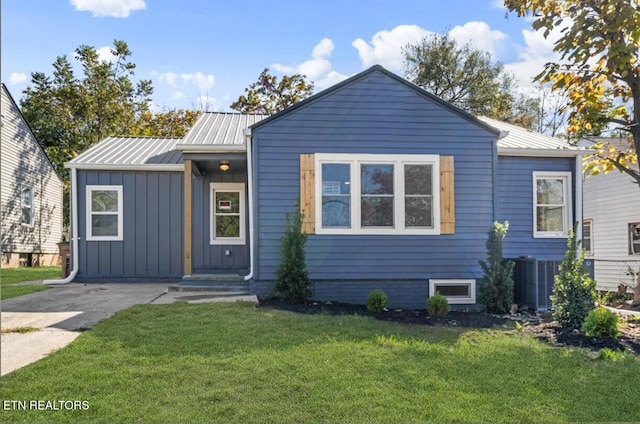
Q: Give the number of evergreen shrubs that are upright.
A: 3